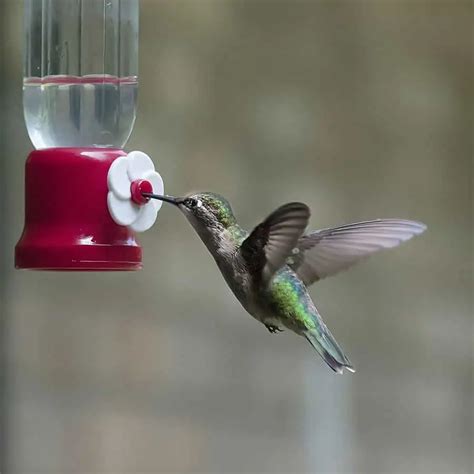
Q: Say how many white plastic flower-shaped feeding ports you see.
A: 1